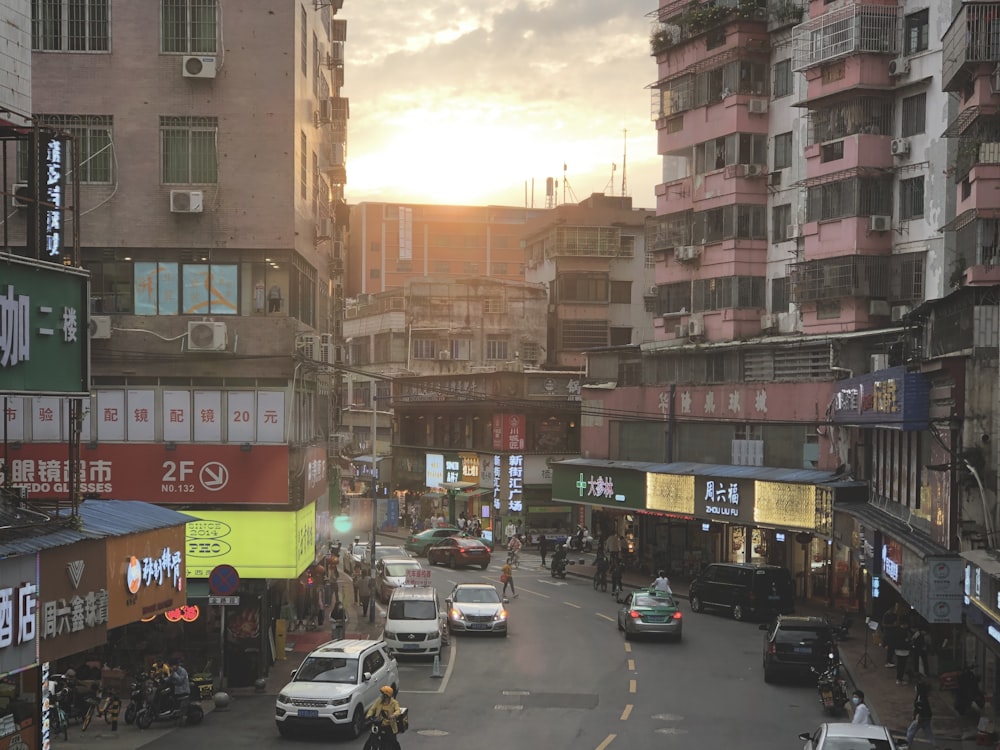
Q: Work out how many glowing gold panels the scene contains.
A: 2